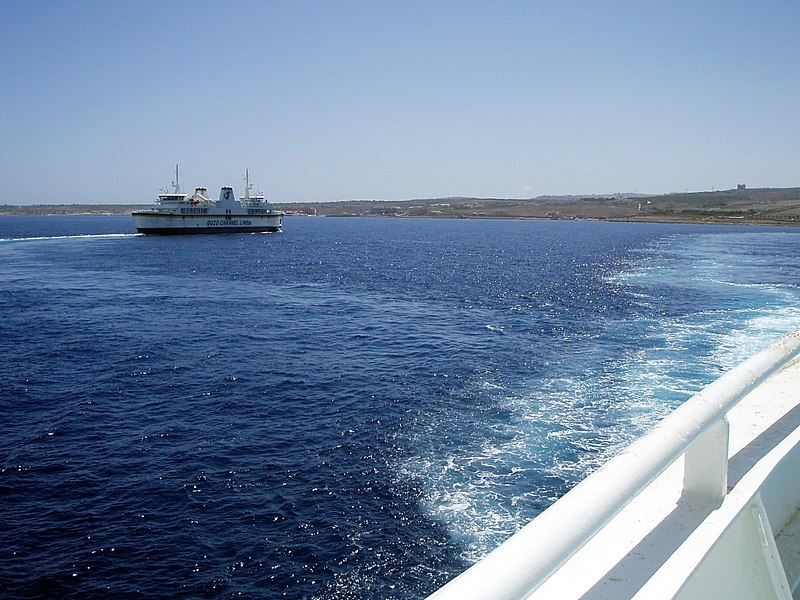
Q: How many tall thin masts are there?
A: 2